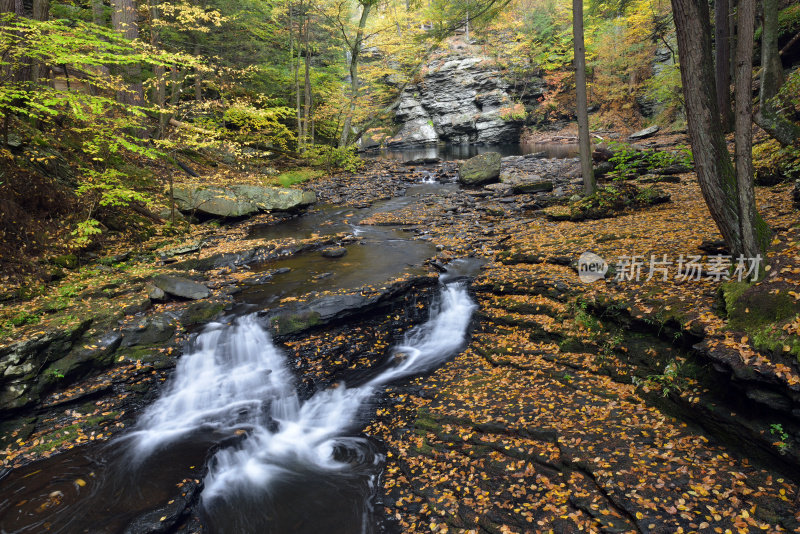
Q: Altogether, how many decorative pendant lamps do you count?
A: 0